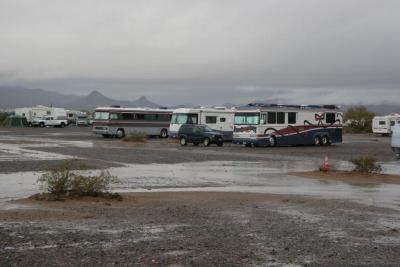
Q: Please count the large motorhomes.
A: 3